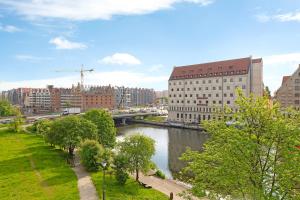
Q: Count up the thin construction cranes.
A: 1